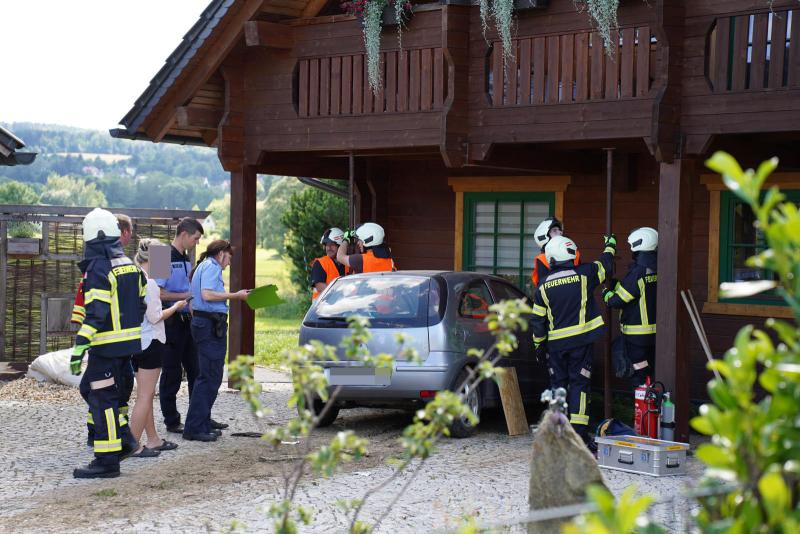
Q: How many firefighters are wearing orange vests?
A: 3